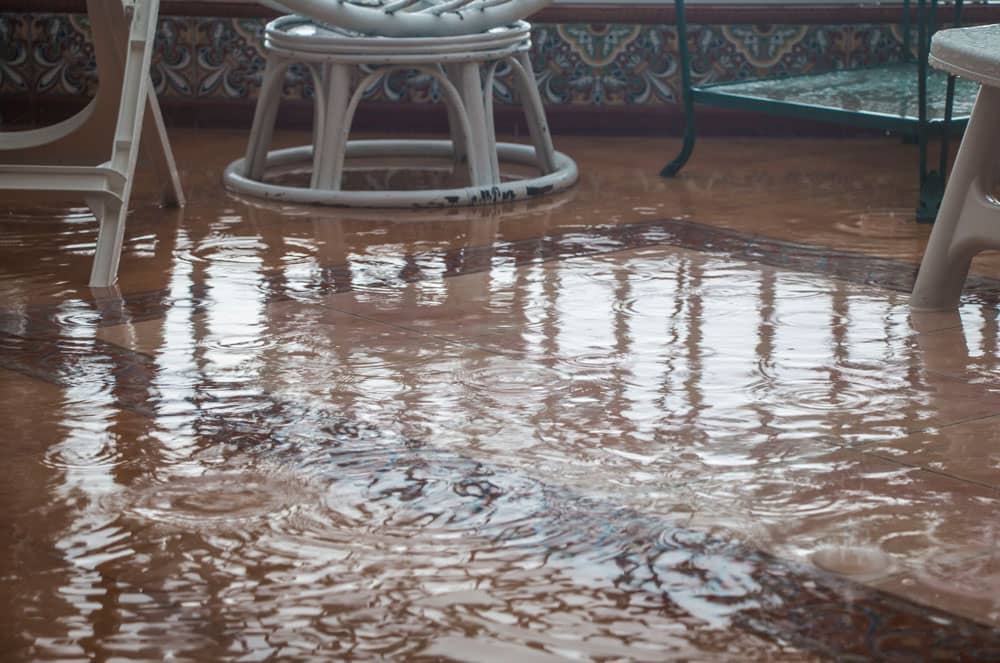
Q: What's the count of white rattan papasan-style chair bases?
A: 1